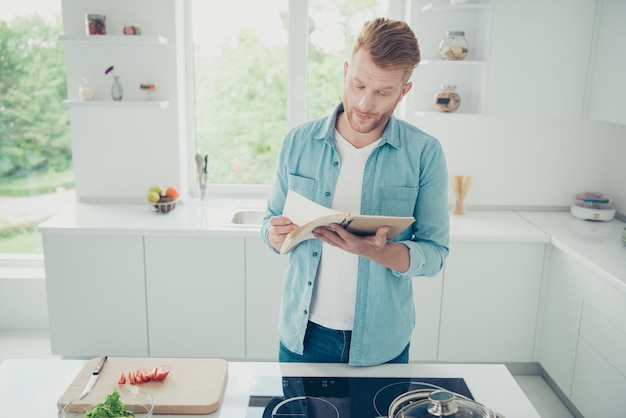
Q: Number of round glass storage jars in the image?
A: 2